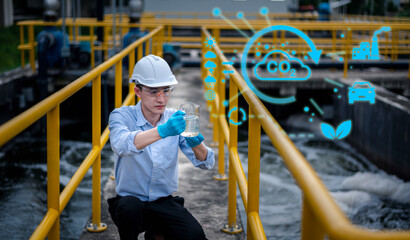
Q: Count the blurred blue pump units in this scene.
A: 2